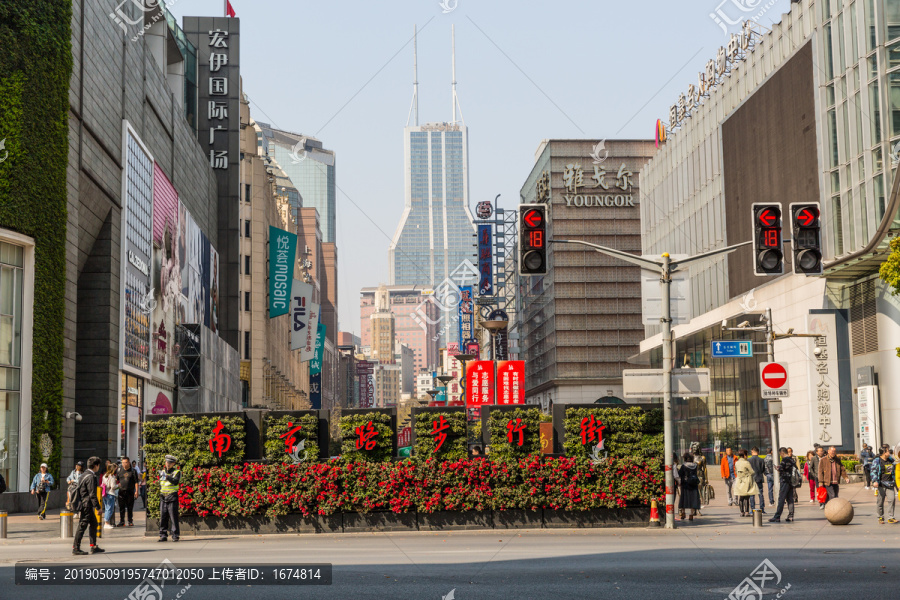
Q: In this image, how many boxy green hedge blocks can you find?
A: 6